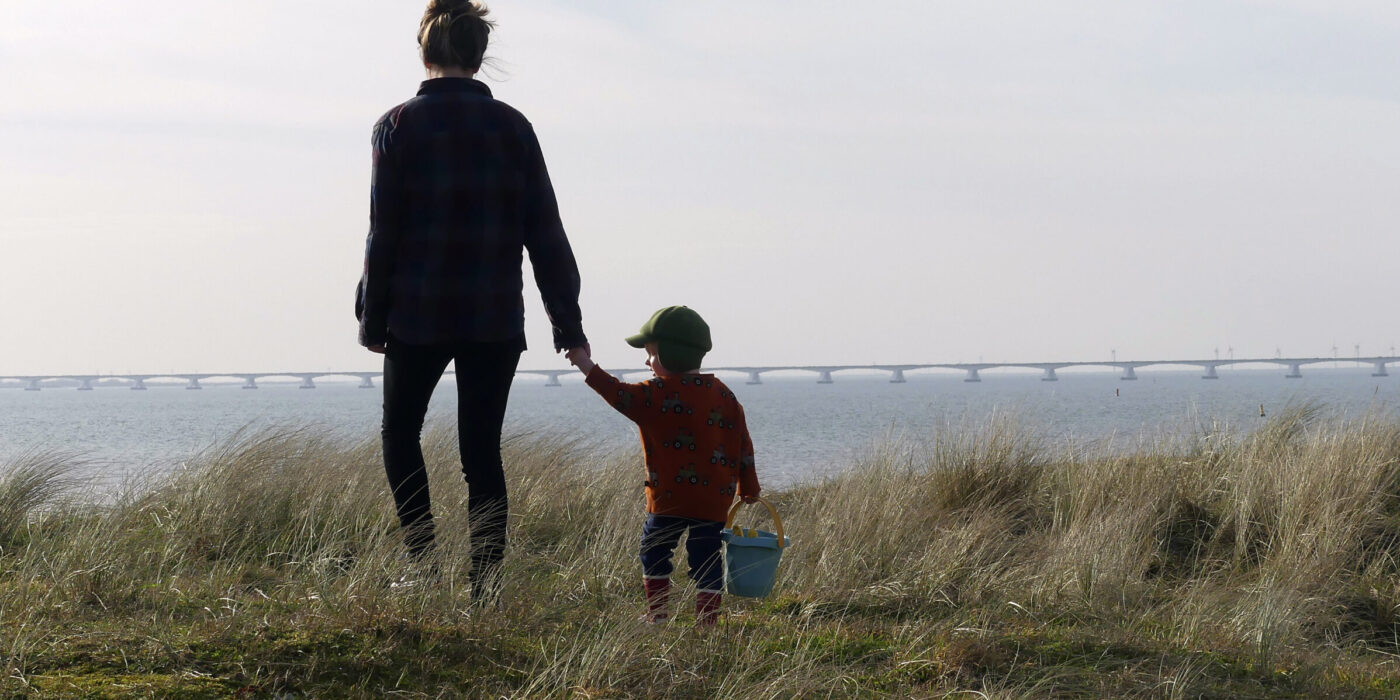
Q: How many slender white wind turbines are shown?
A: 7